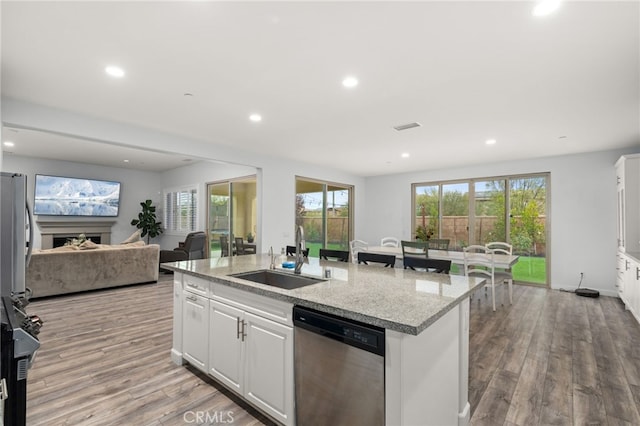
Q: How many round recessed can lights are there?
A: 8